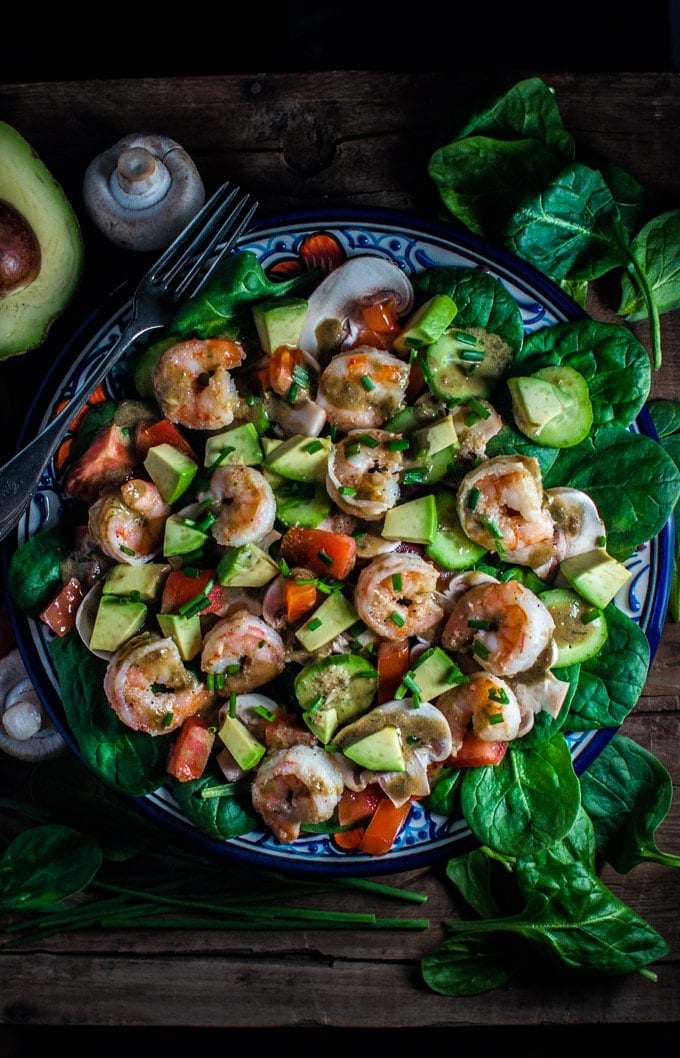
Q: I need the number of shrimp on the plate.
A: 12